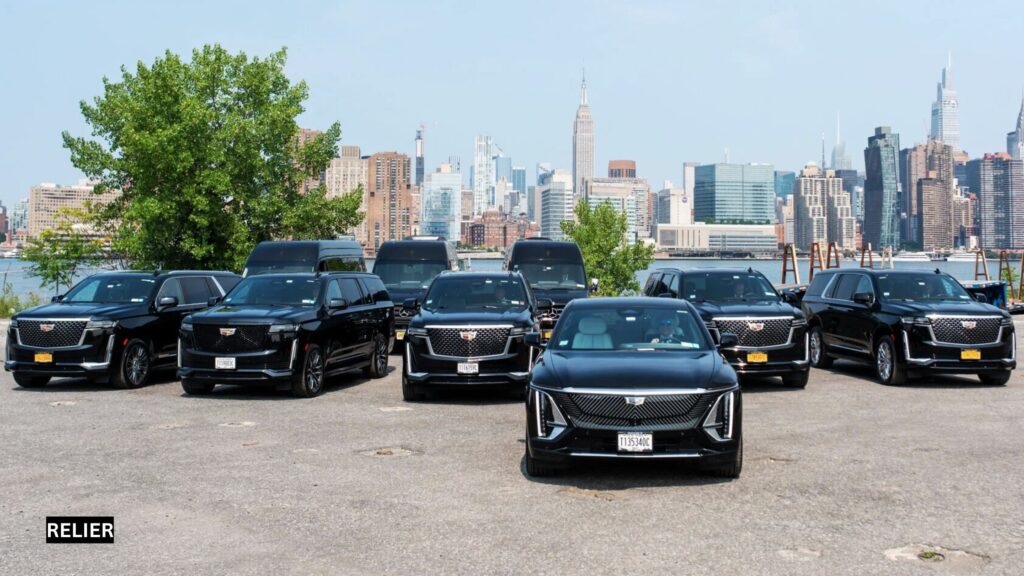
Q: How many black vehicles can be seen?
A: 9